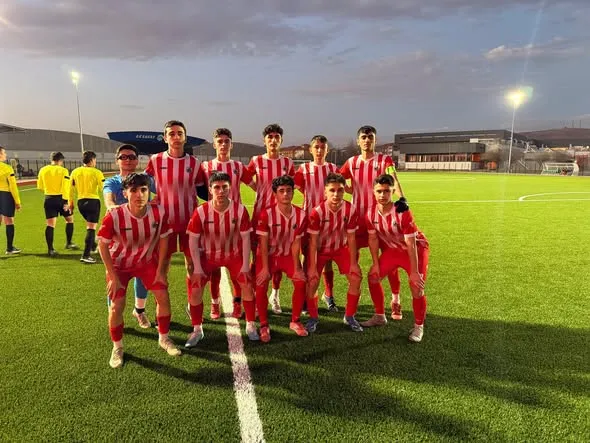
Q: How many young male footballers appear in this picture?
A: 11